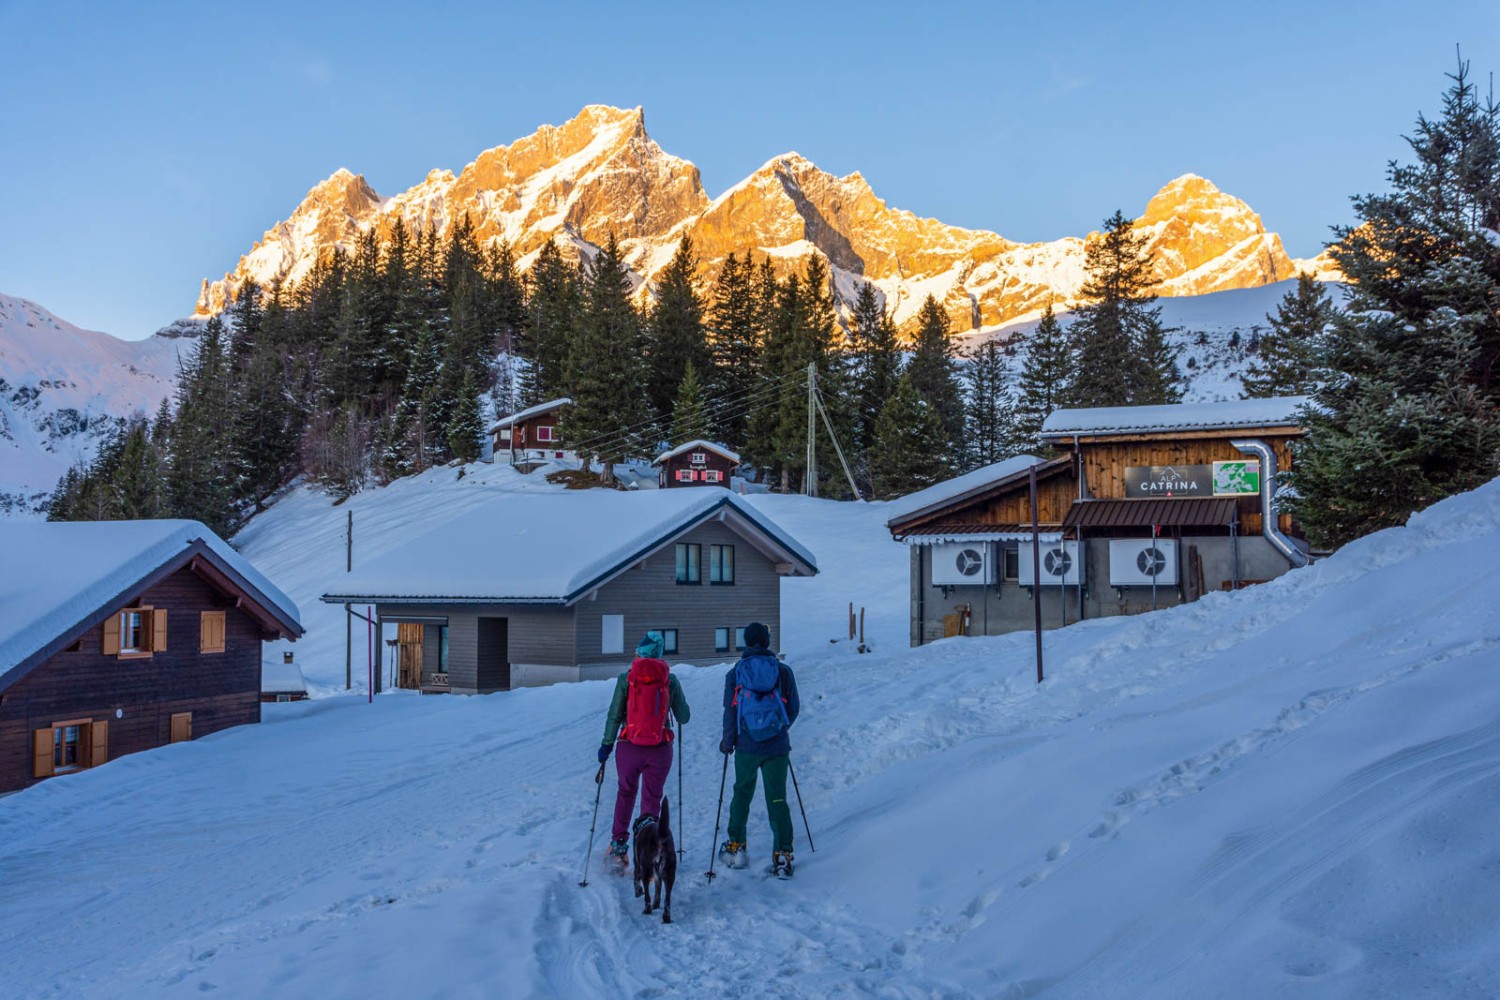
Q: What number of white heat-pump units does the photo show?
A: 3